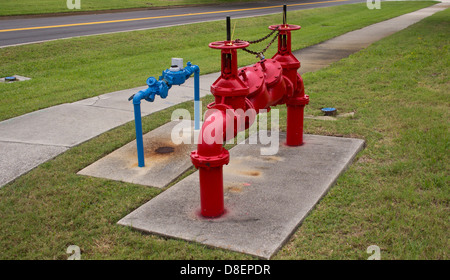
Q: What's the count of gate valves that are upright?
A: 2